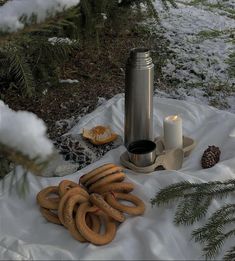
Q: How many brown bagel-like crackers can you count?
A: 12